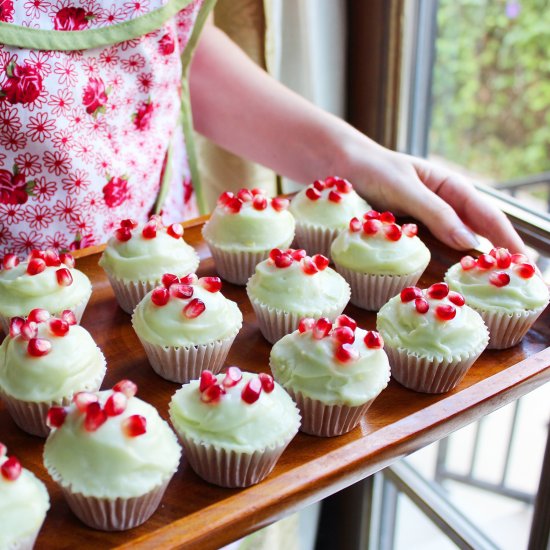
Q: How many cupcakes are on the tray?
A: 14